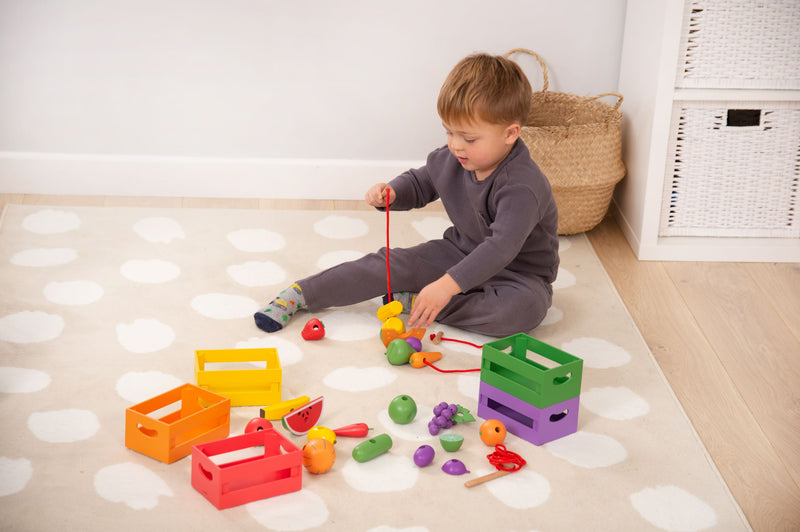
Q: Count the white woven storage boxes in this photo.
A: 2